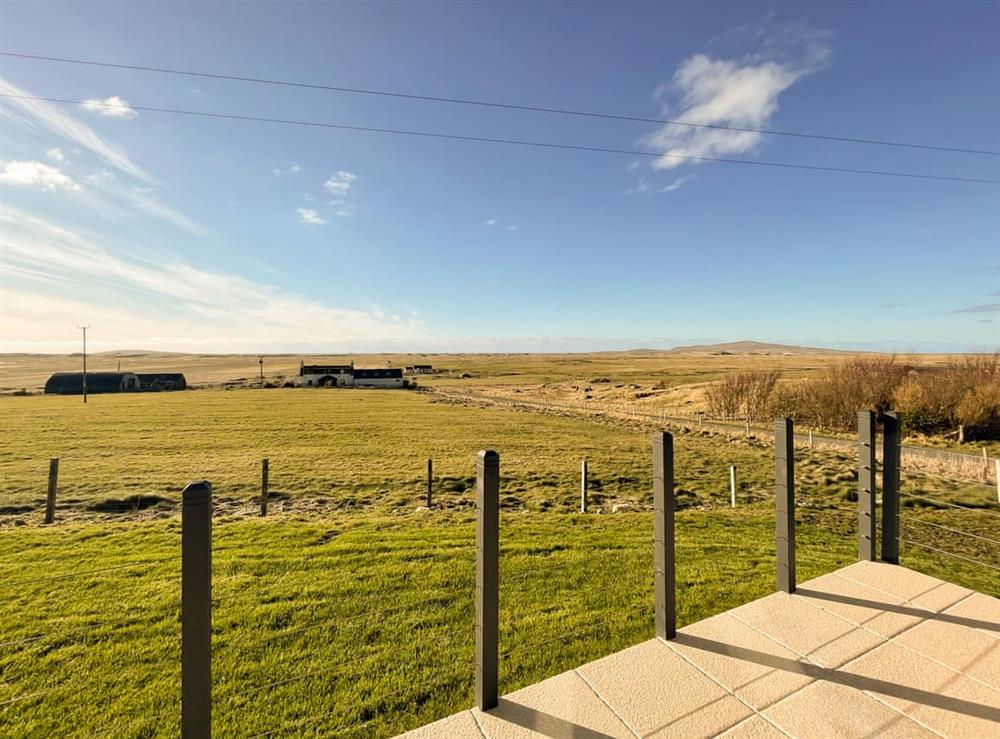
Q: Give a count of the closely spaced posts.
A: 2